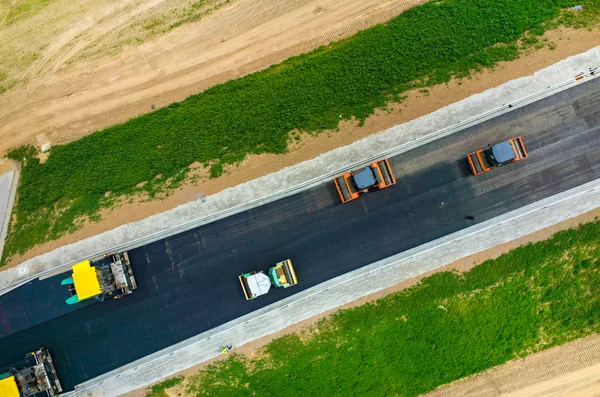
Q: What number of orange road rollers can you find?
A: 2